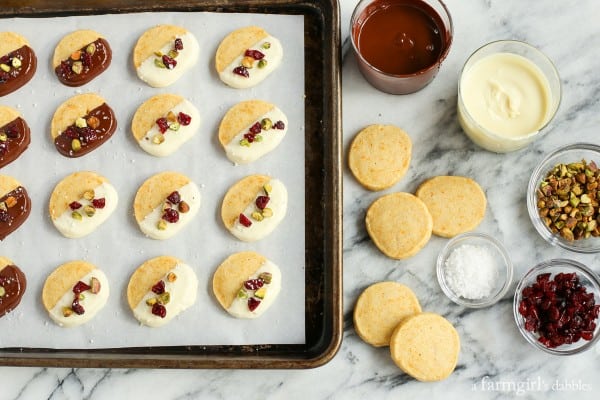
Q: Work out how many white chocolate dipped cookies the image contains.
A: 10